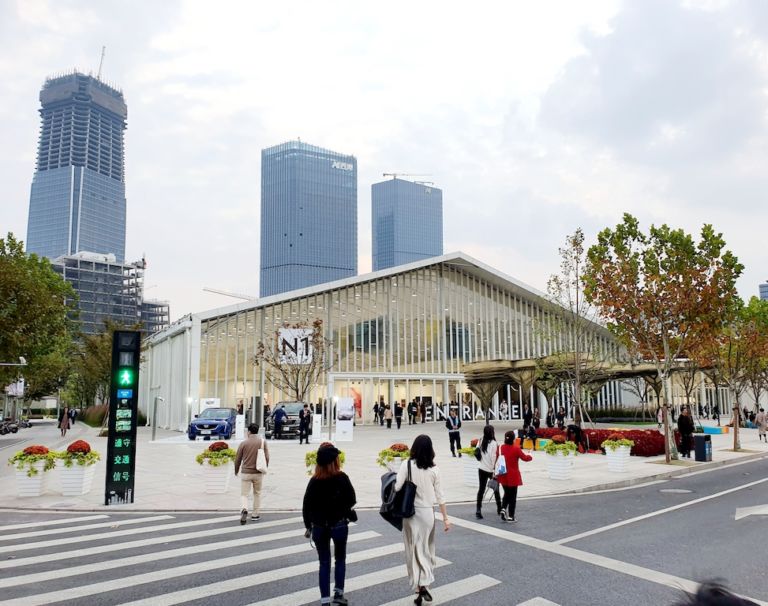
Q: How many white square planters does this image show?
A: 8